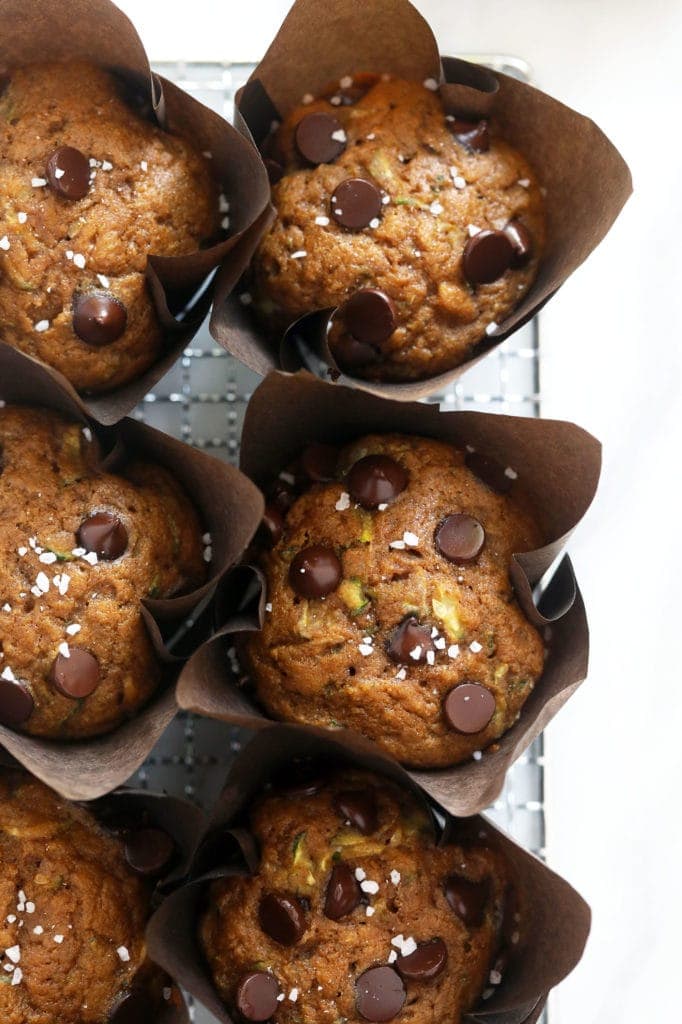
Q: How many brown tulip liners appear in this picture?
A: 6